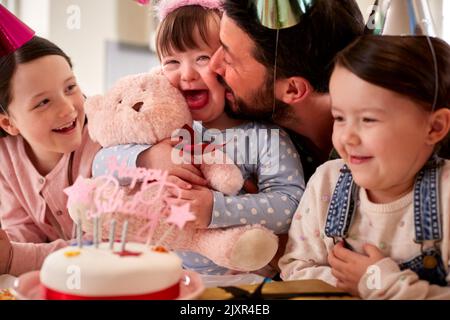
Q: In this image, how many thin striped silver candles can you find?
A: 4